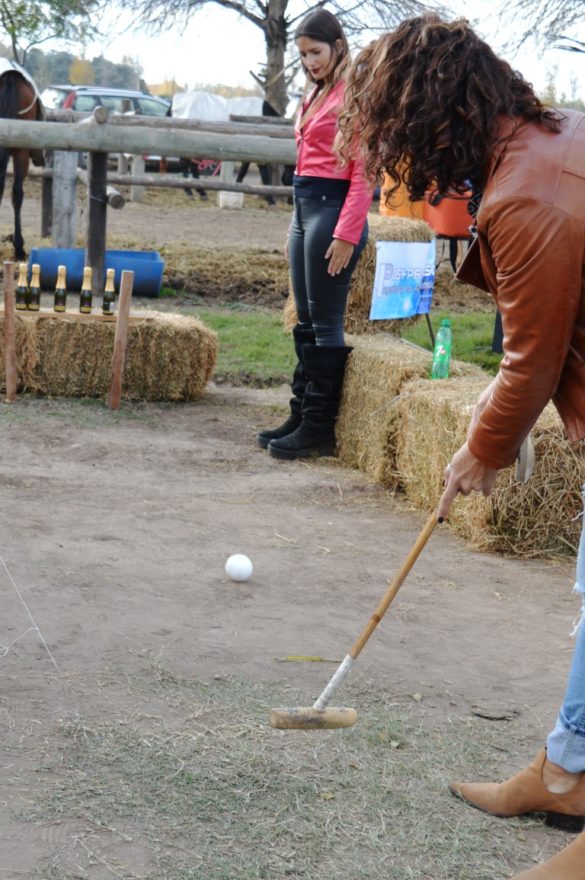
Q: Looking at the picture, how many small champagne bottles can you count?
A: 5